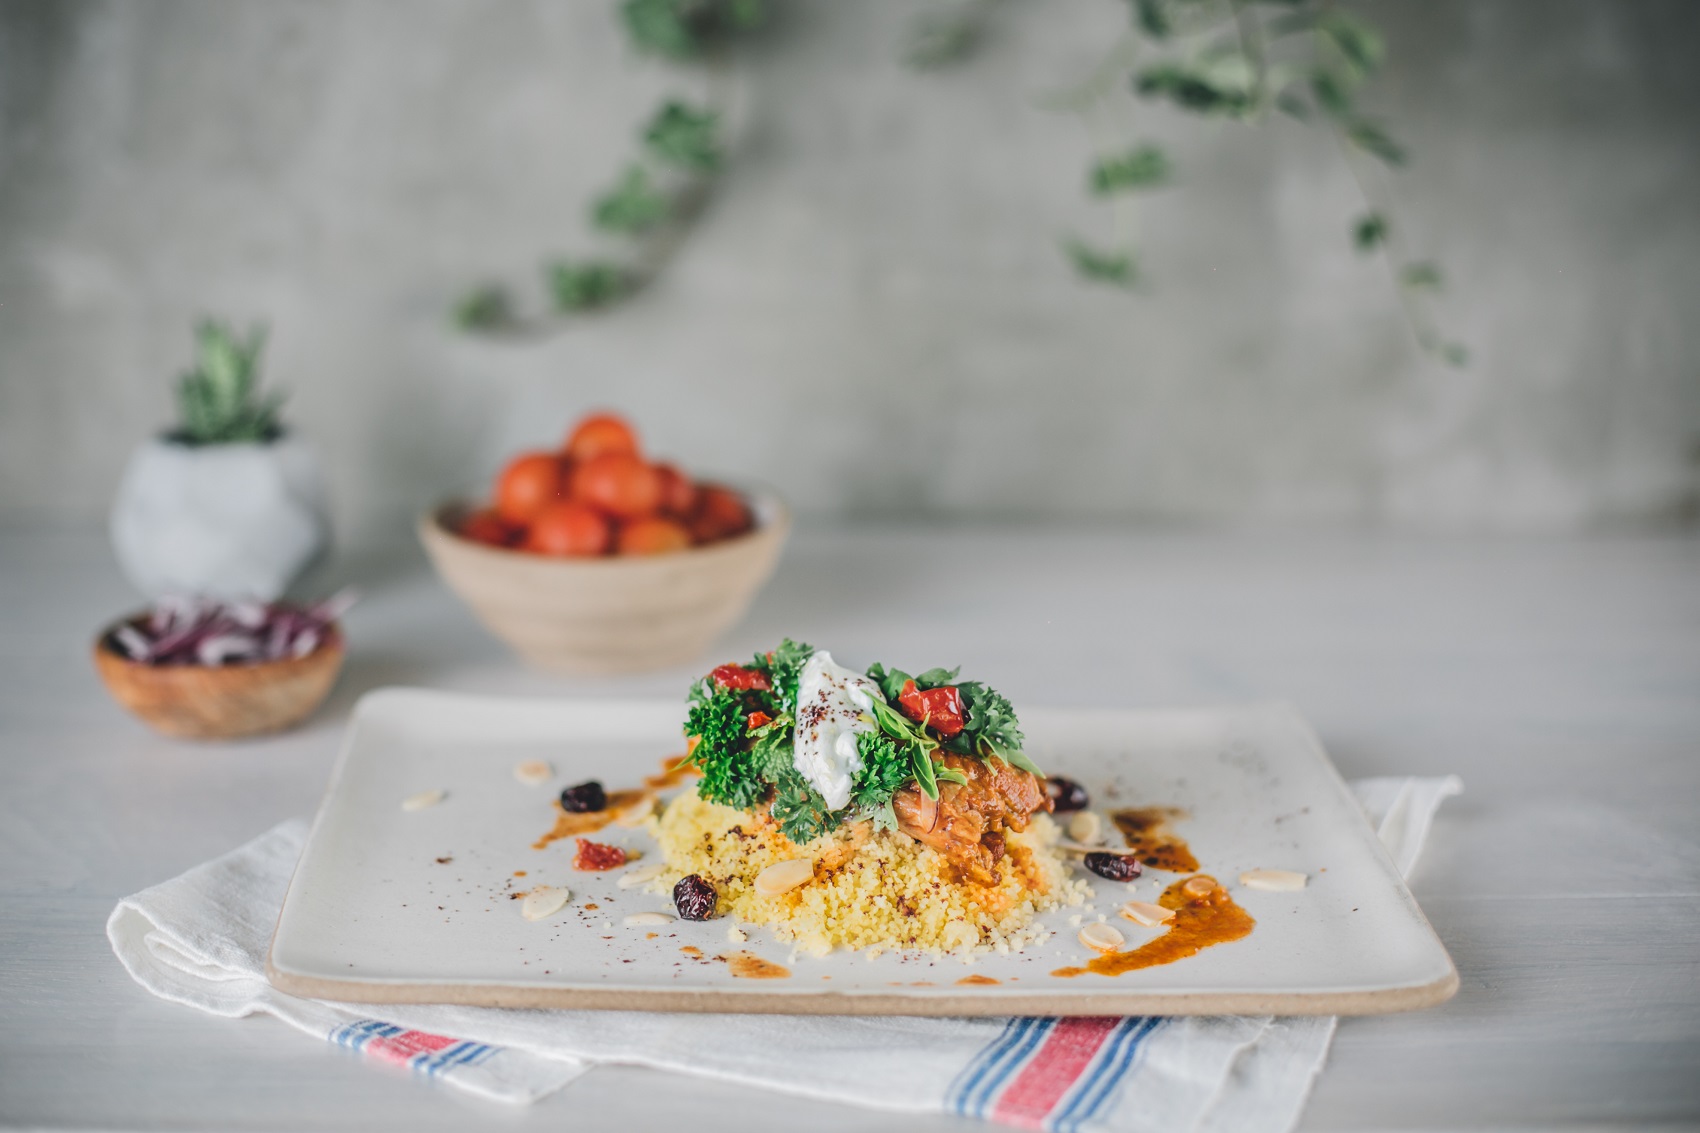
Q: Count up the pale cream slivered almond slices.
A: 13